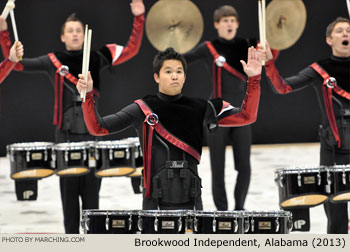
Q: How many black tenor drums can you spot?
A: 10